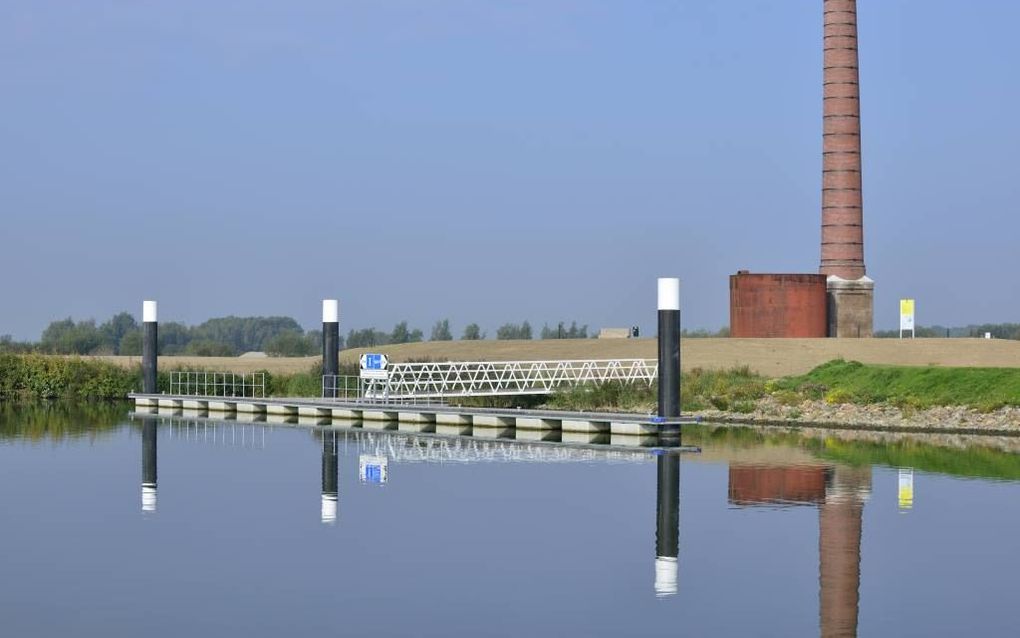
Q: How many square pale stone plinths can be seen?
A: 1